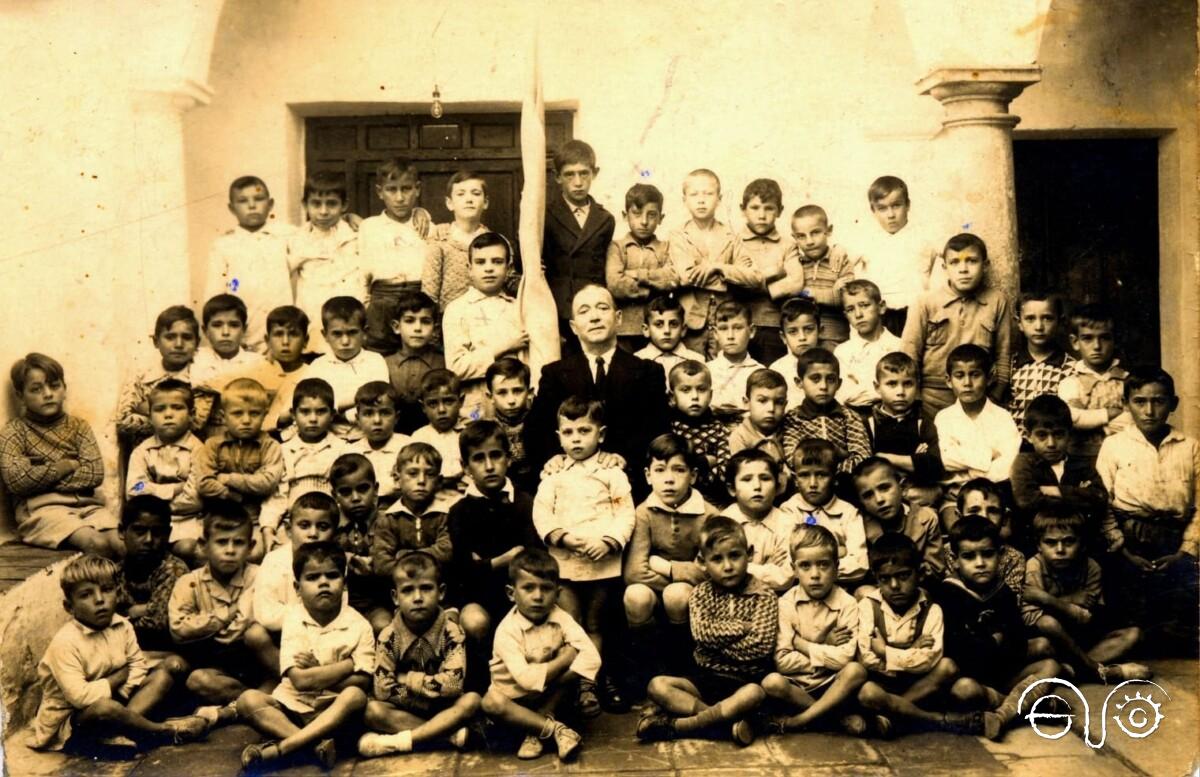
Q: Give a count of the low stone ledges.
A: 1